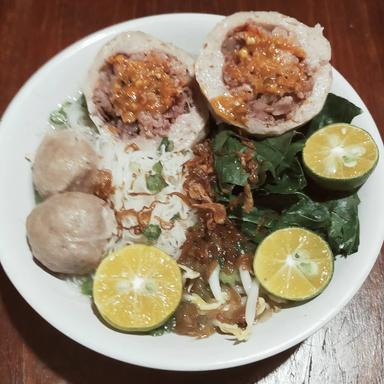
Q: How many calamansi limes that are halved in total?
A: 3